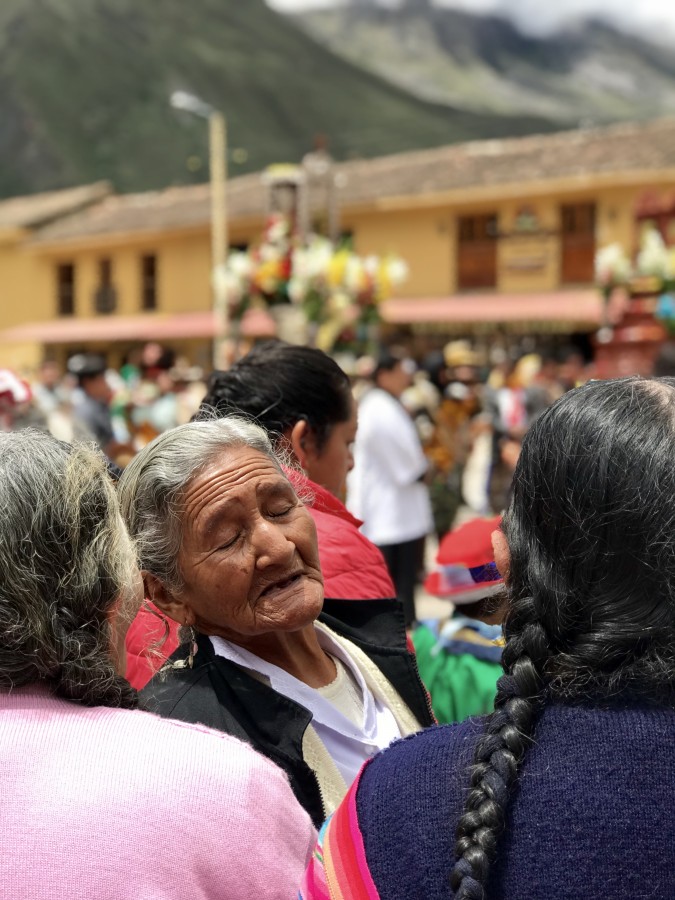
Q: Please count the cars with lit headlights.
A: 0